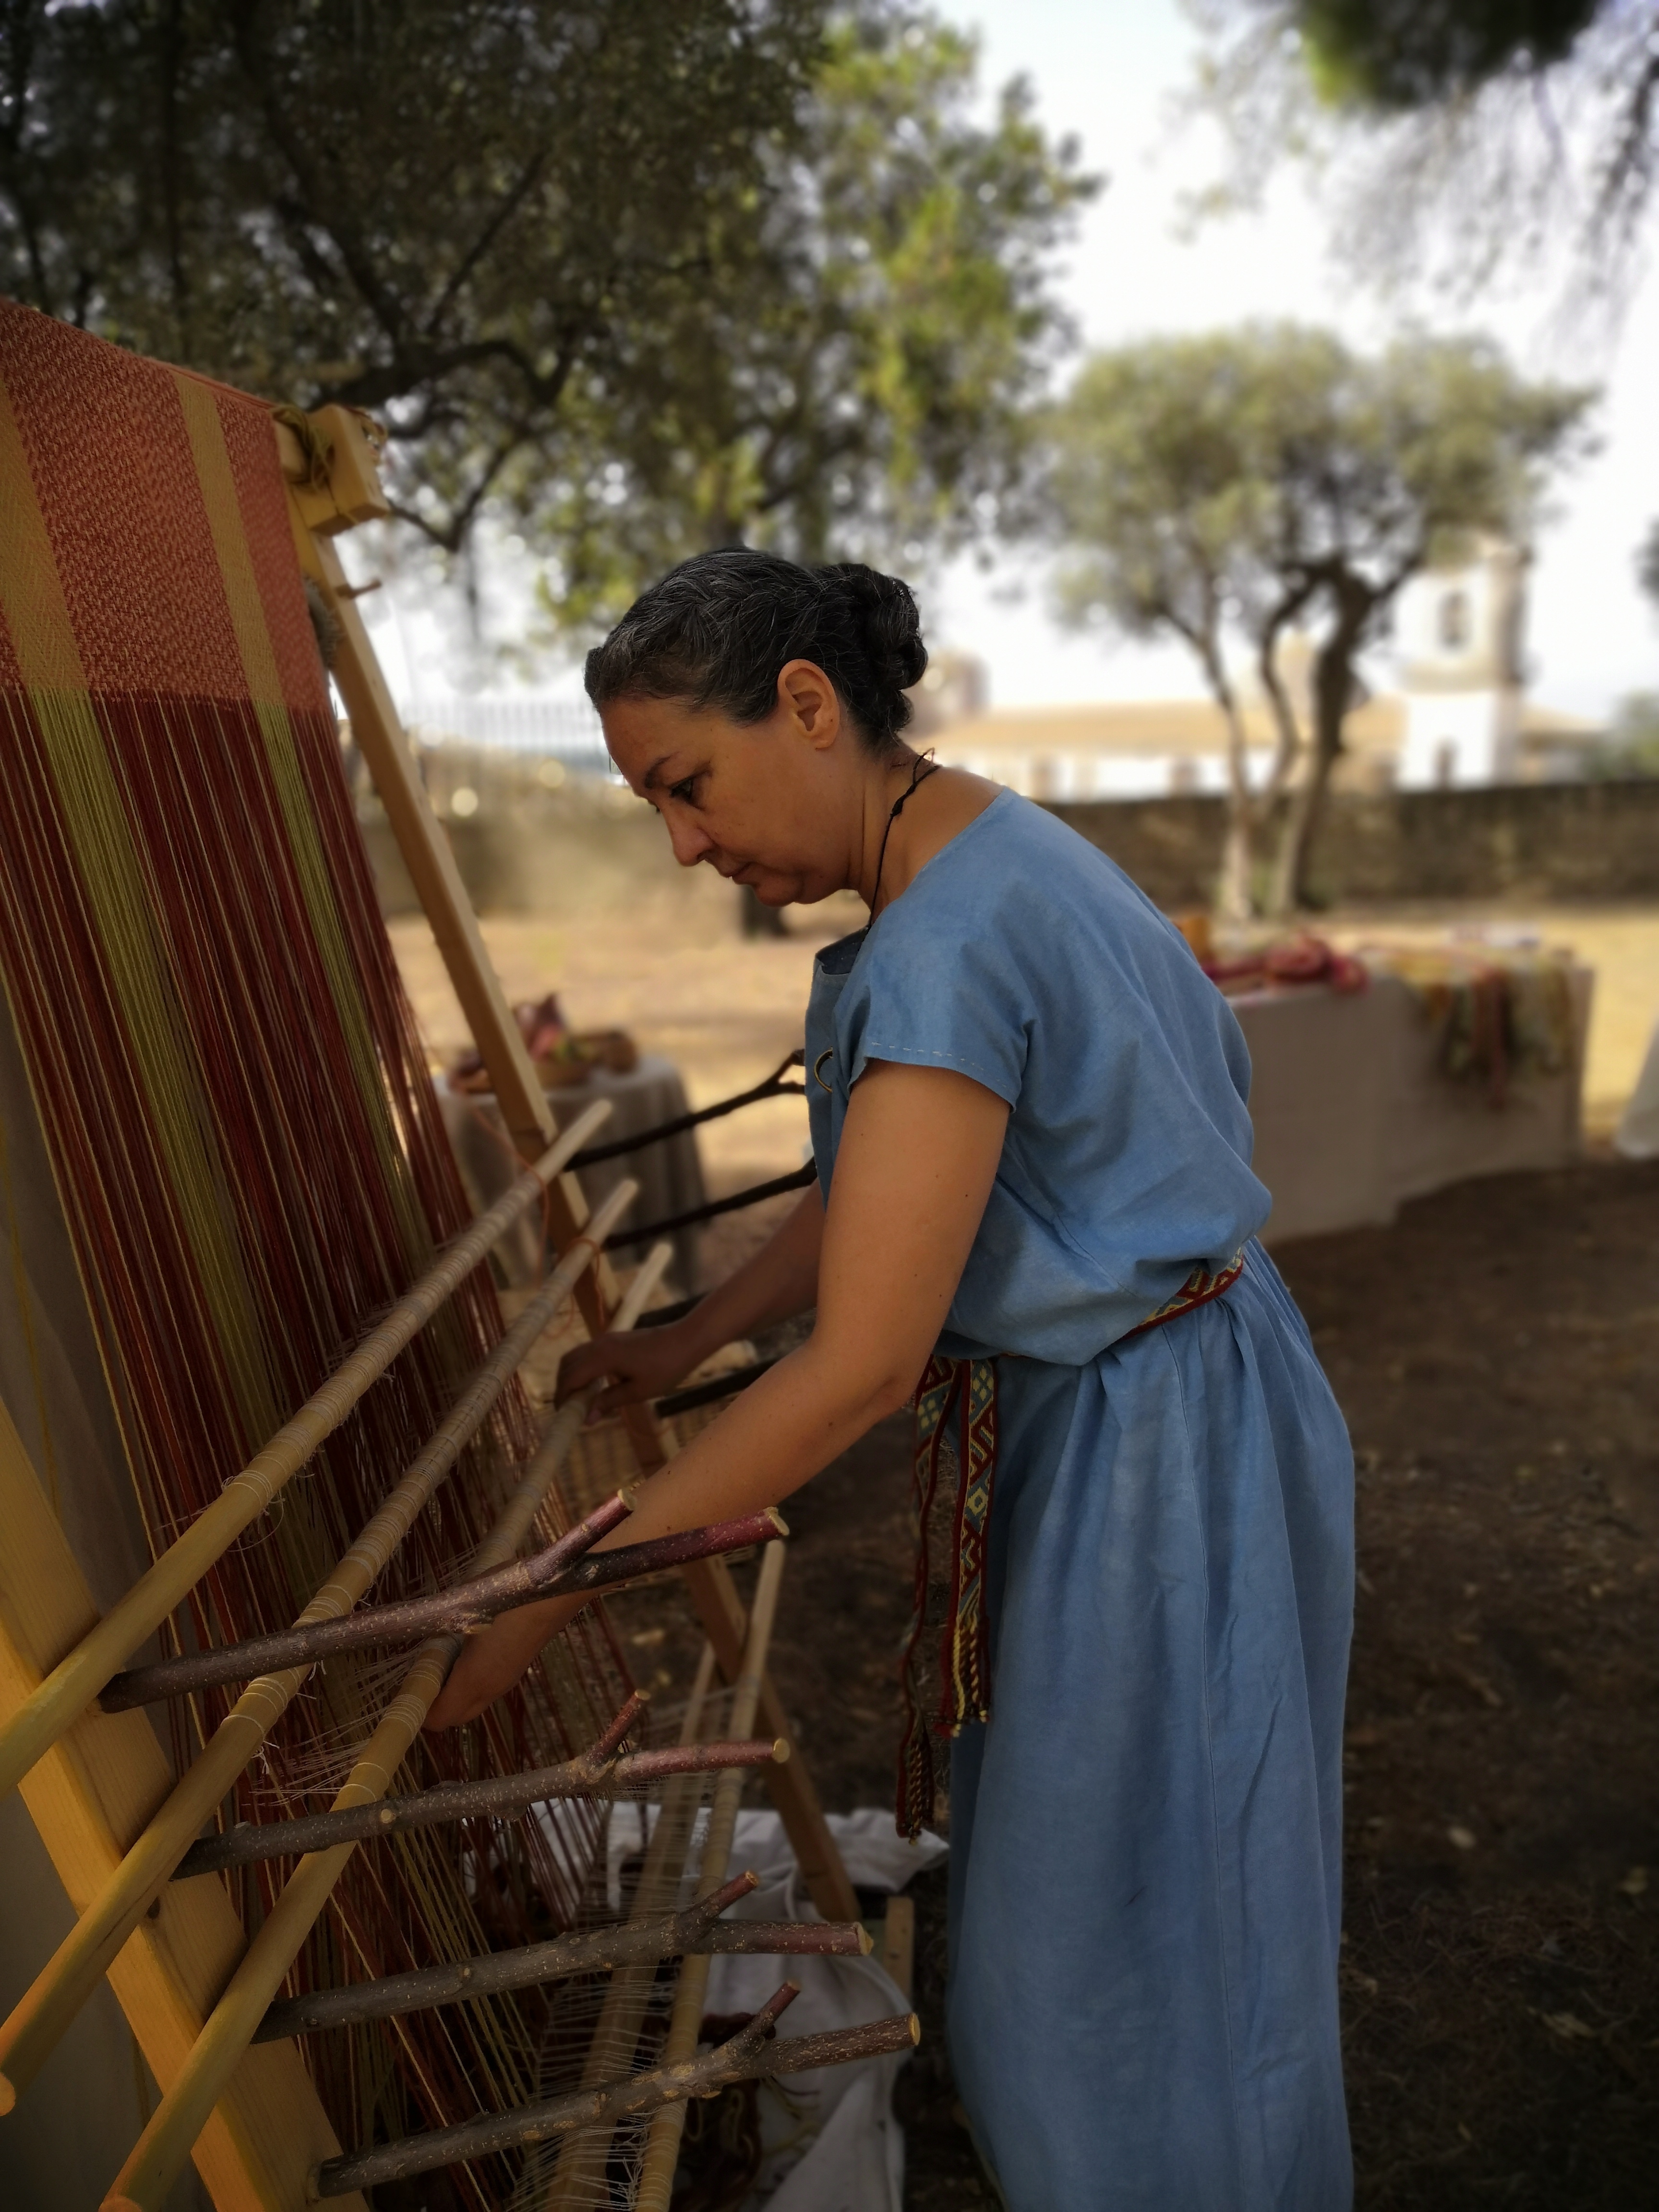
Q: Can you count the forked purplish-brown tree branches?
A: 4